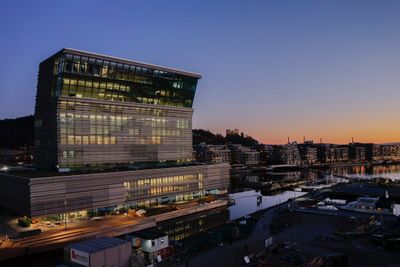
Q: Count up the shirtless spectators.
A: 0